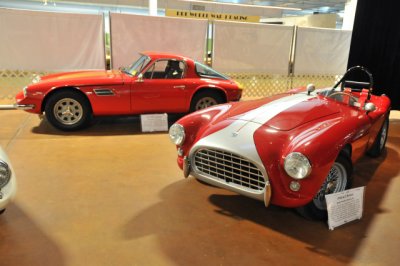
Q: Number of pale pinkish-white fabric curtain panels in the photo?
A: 4